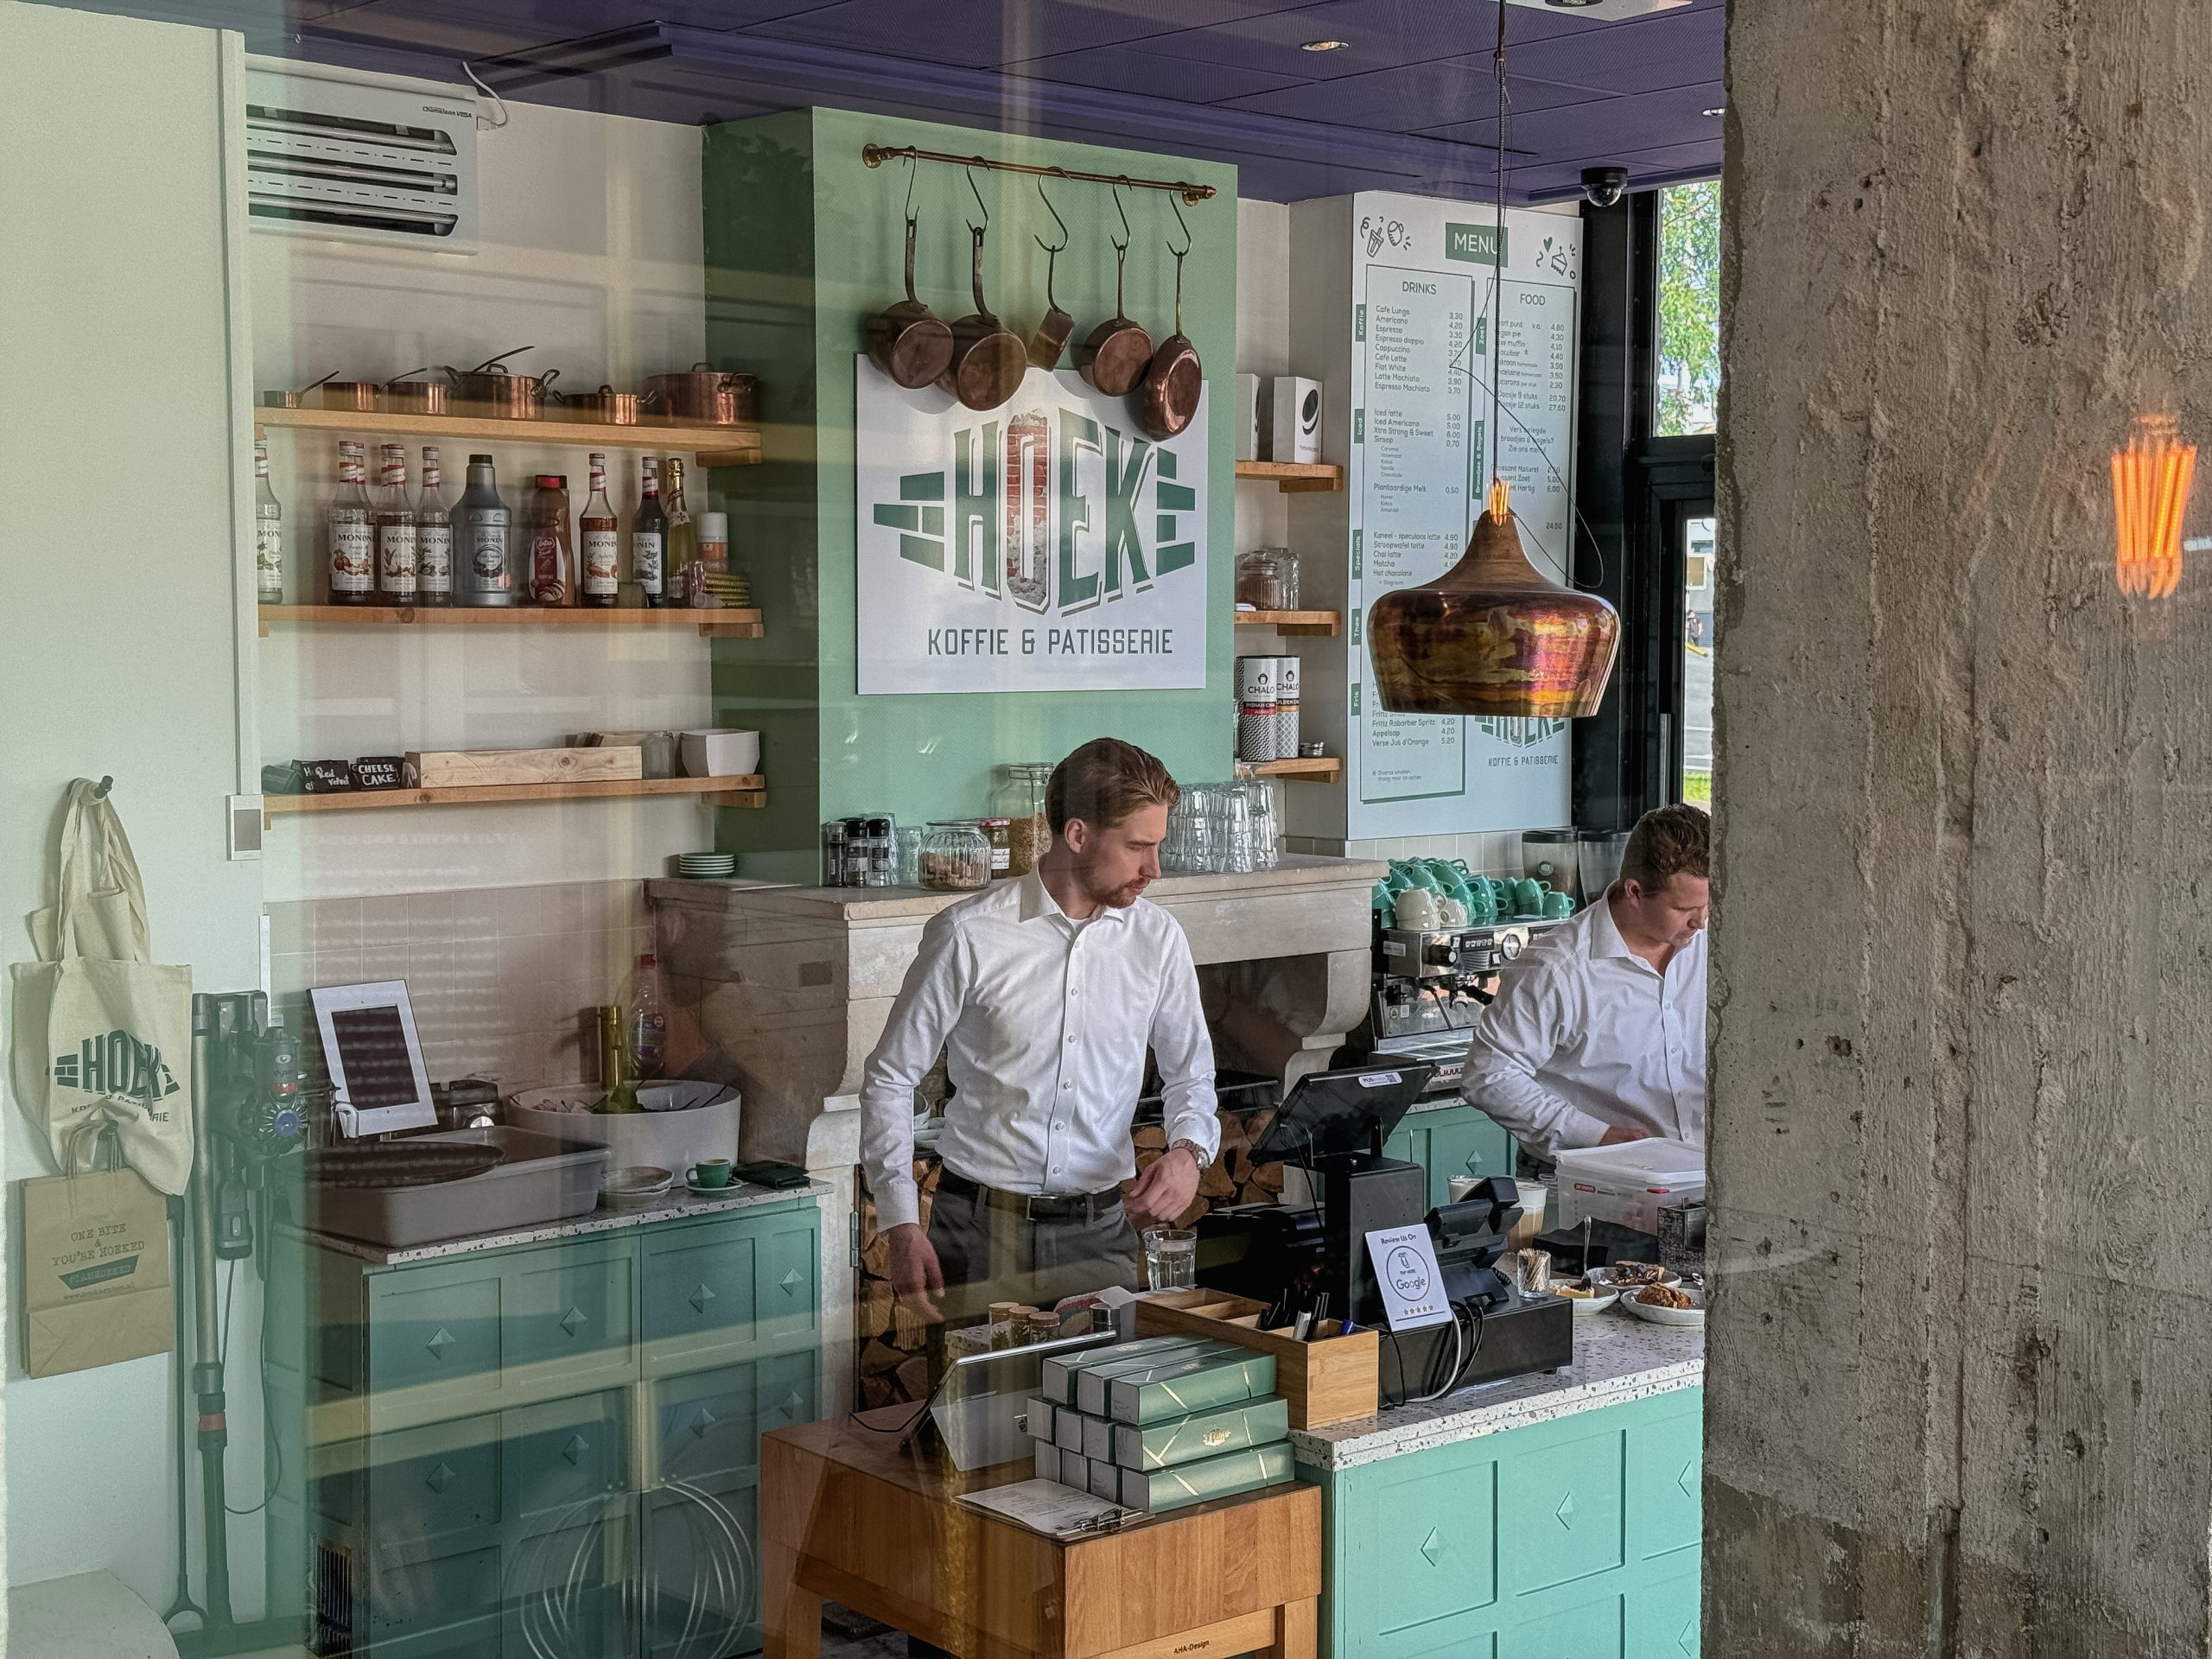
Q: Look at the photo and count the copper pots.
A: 11